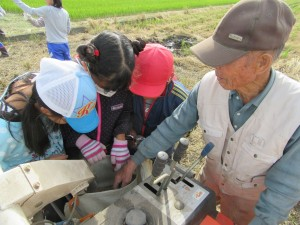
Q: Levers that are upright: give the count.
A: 3